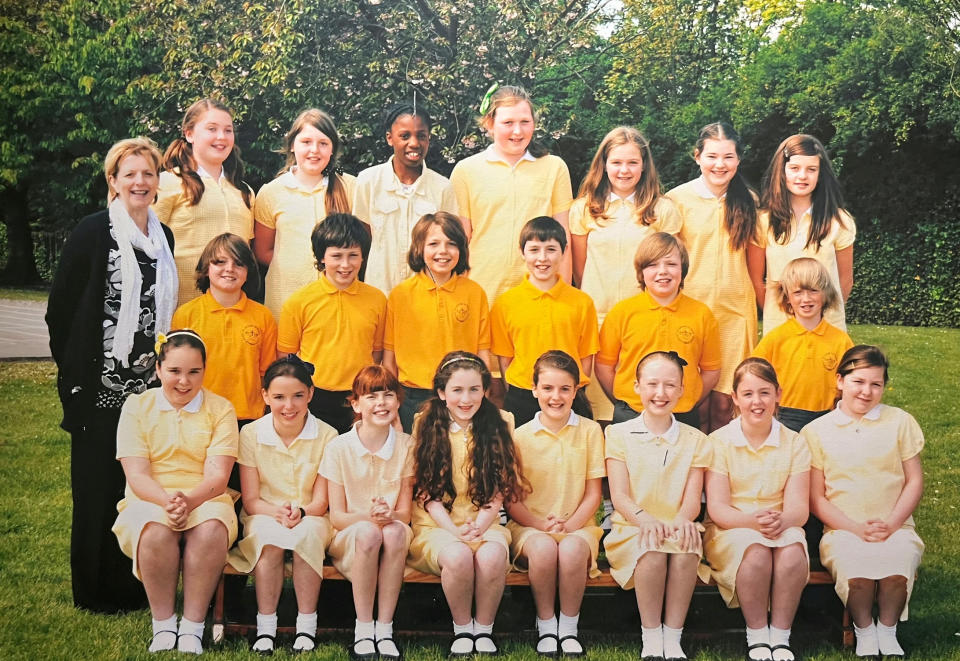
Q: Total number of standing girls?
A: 7